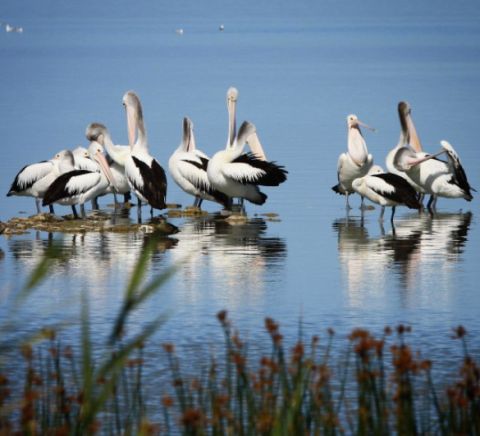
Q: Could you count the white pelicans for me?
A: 12